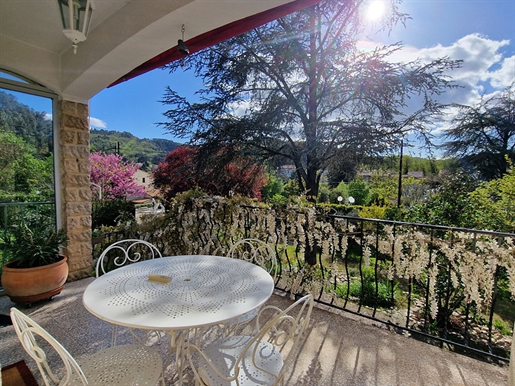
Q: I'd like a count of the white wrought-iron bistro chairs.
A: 4